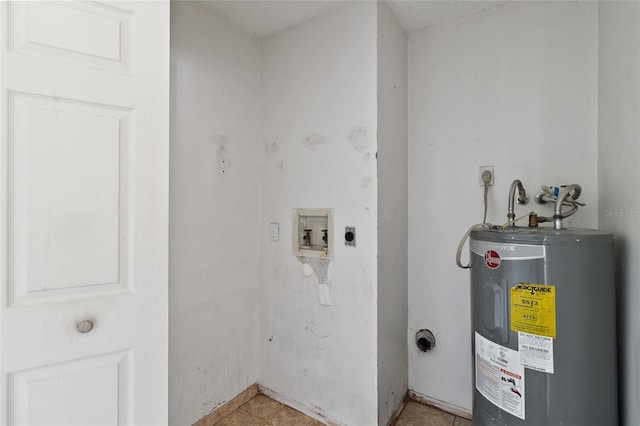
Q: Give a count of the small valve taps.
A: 2